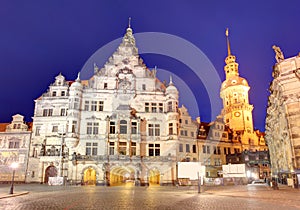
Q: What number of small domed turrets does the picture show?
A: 2